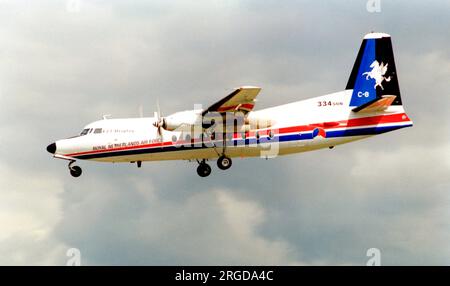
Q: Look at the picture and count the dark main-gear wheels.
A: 2